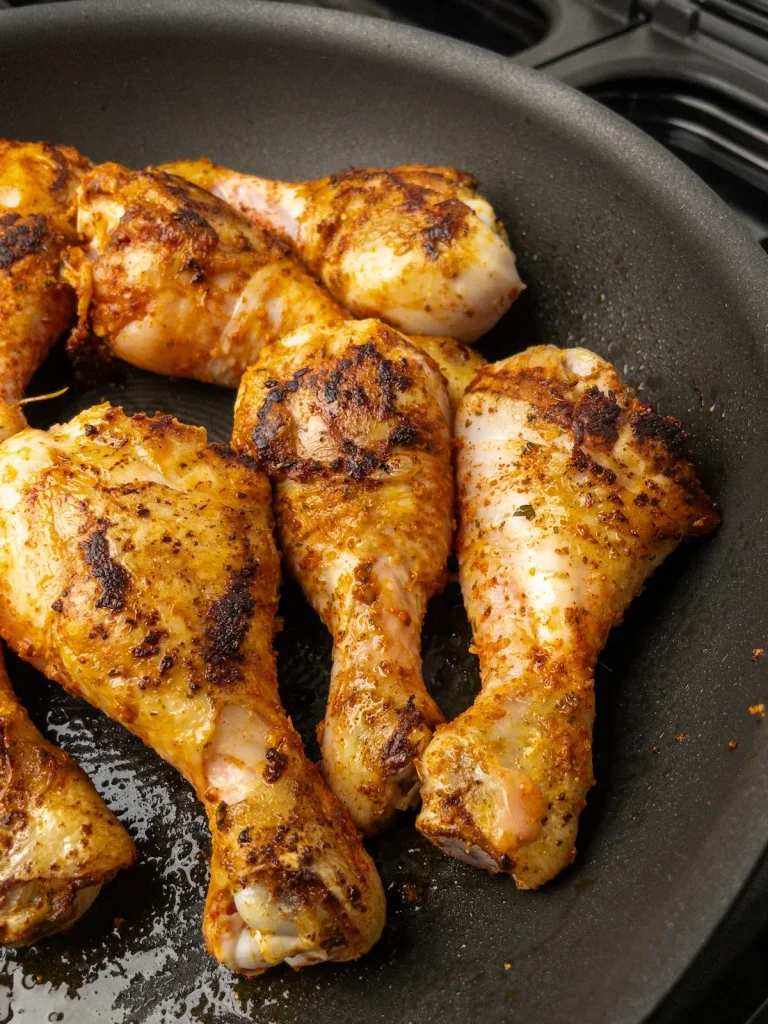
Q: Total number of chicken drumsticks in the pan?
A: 7